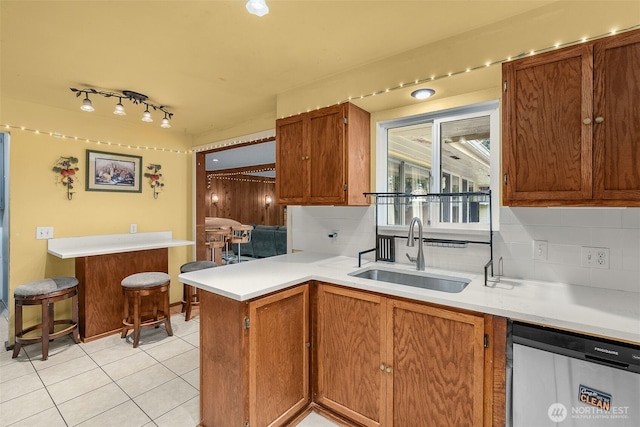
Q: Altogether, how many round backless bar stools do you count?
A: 3